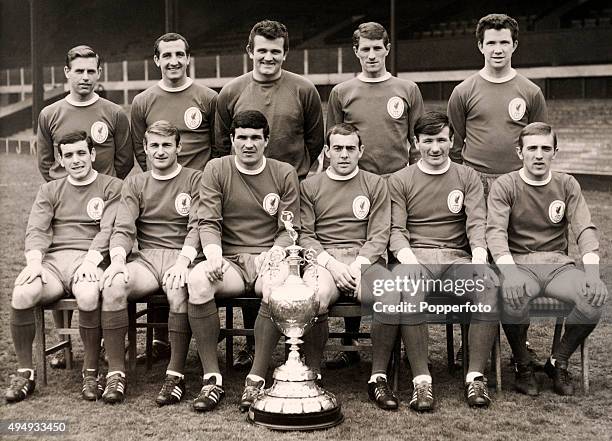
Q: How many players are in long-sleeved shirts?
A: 11